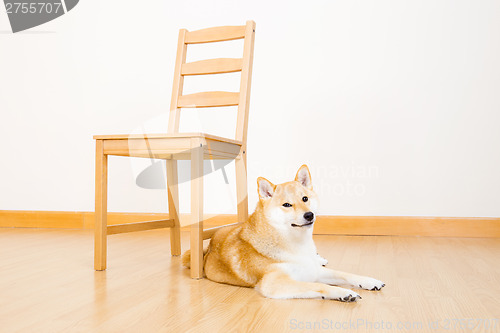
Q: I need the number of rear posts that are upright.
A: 2